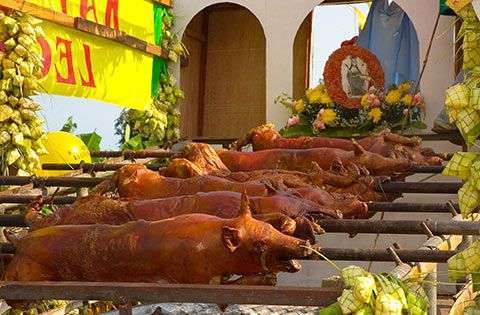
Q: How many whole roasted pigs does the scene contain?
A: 6